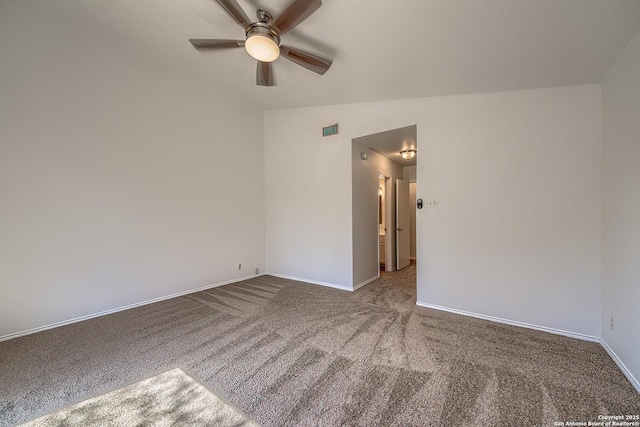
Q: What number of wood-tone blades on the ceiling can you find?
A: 5